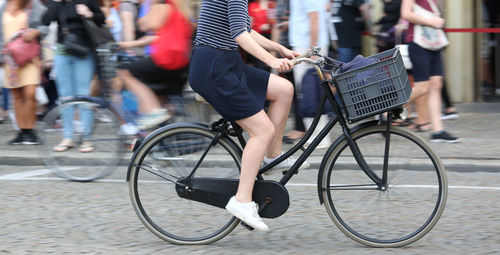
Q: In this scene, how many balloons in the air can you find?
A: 0